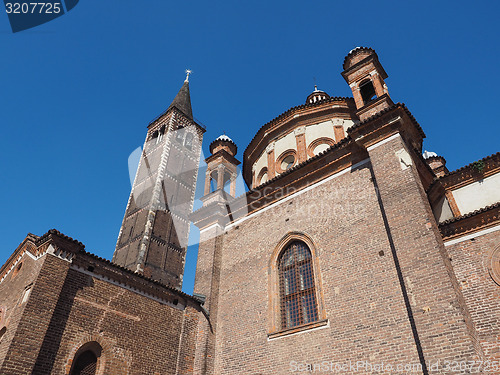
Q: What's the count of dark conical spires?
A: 1